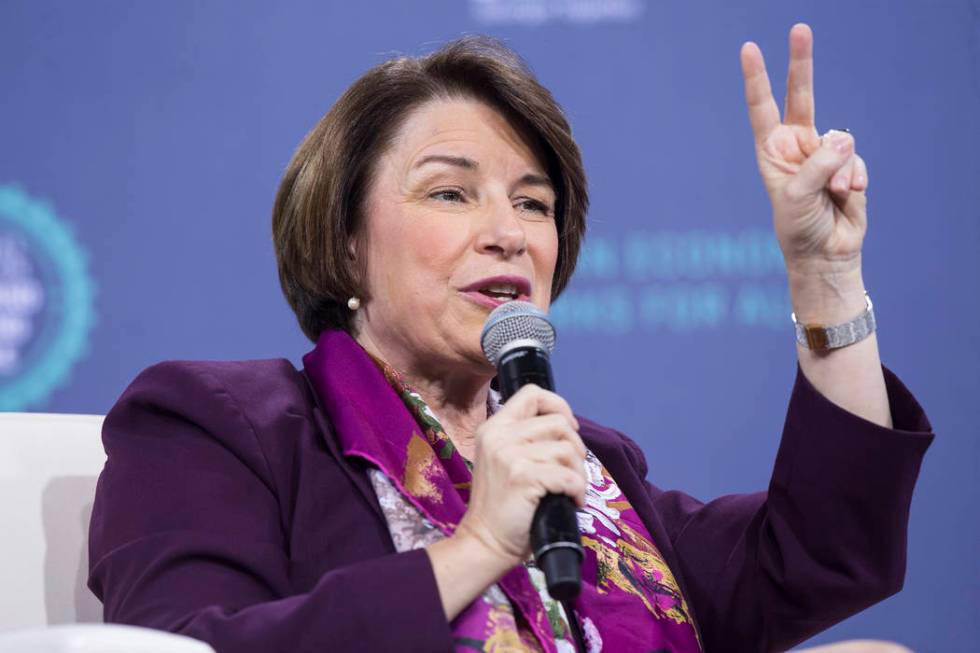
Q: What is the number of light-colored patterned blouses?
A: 1